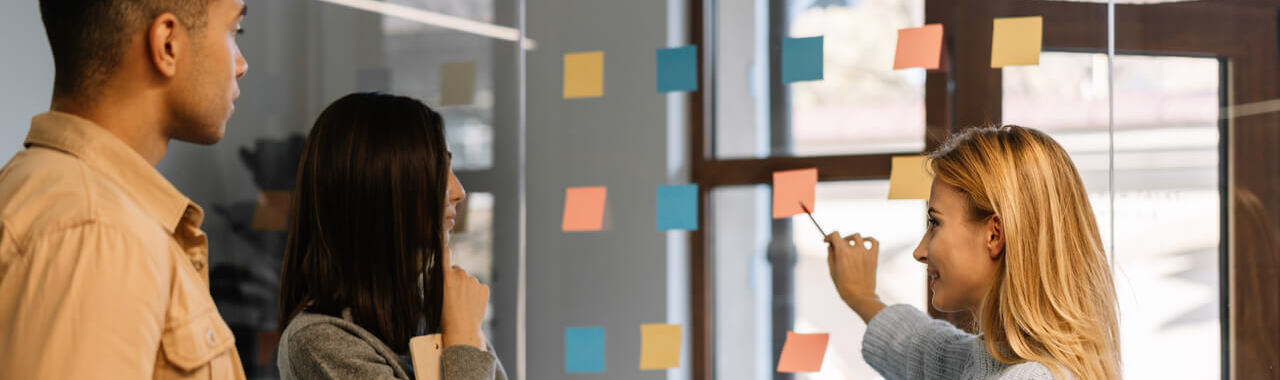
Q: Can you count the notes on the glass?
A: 12